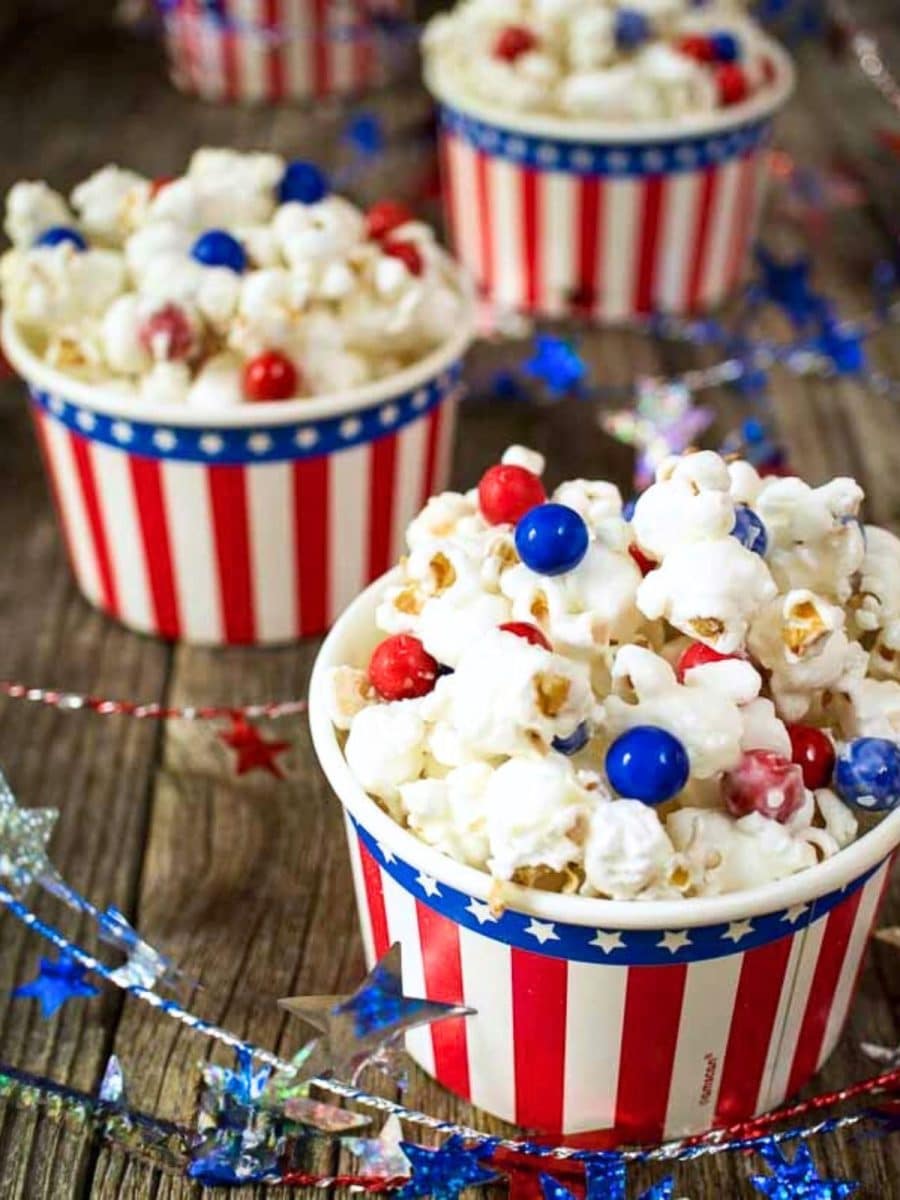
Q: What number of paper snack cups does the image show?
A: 4